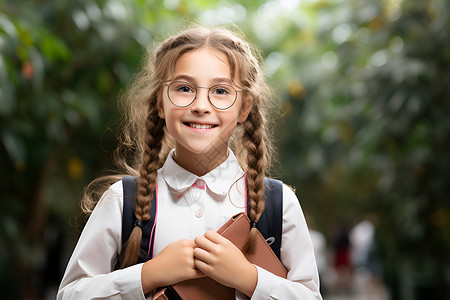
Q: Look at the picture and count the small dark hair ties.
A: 2